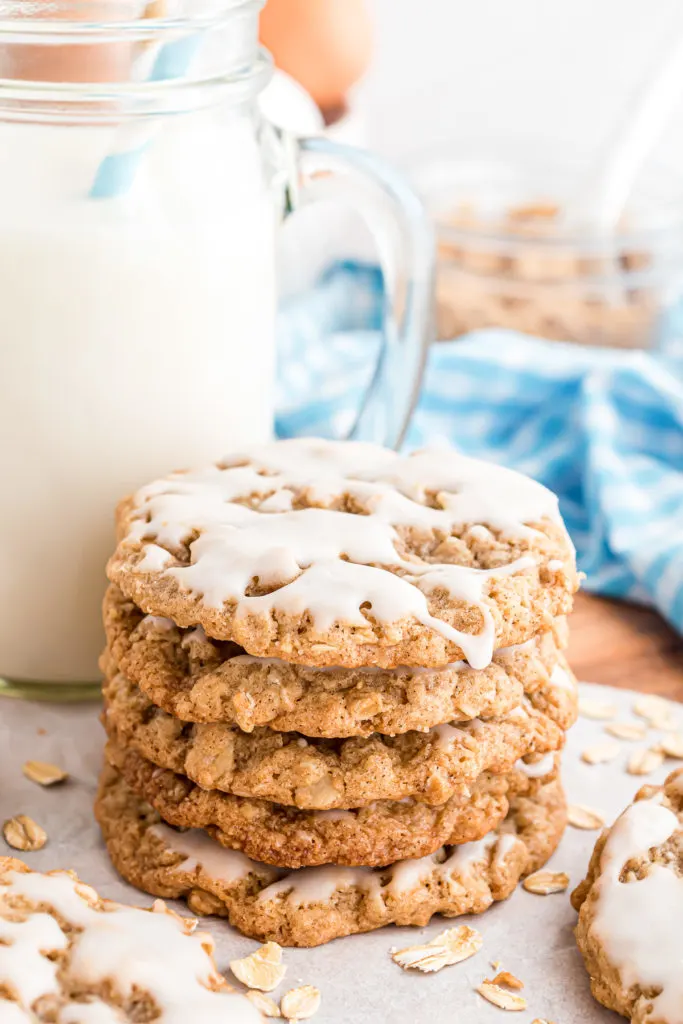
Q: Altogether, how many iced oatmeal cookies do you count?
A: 7